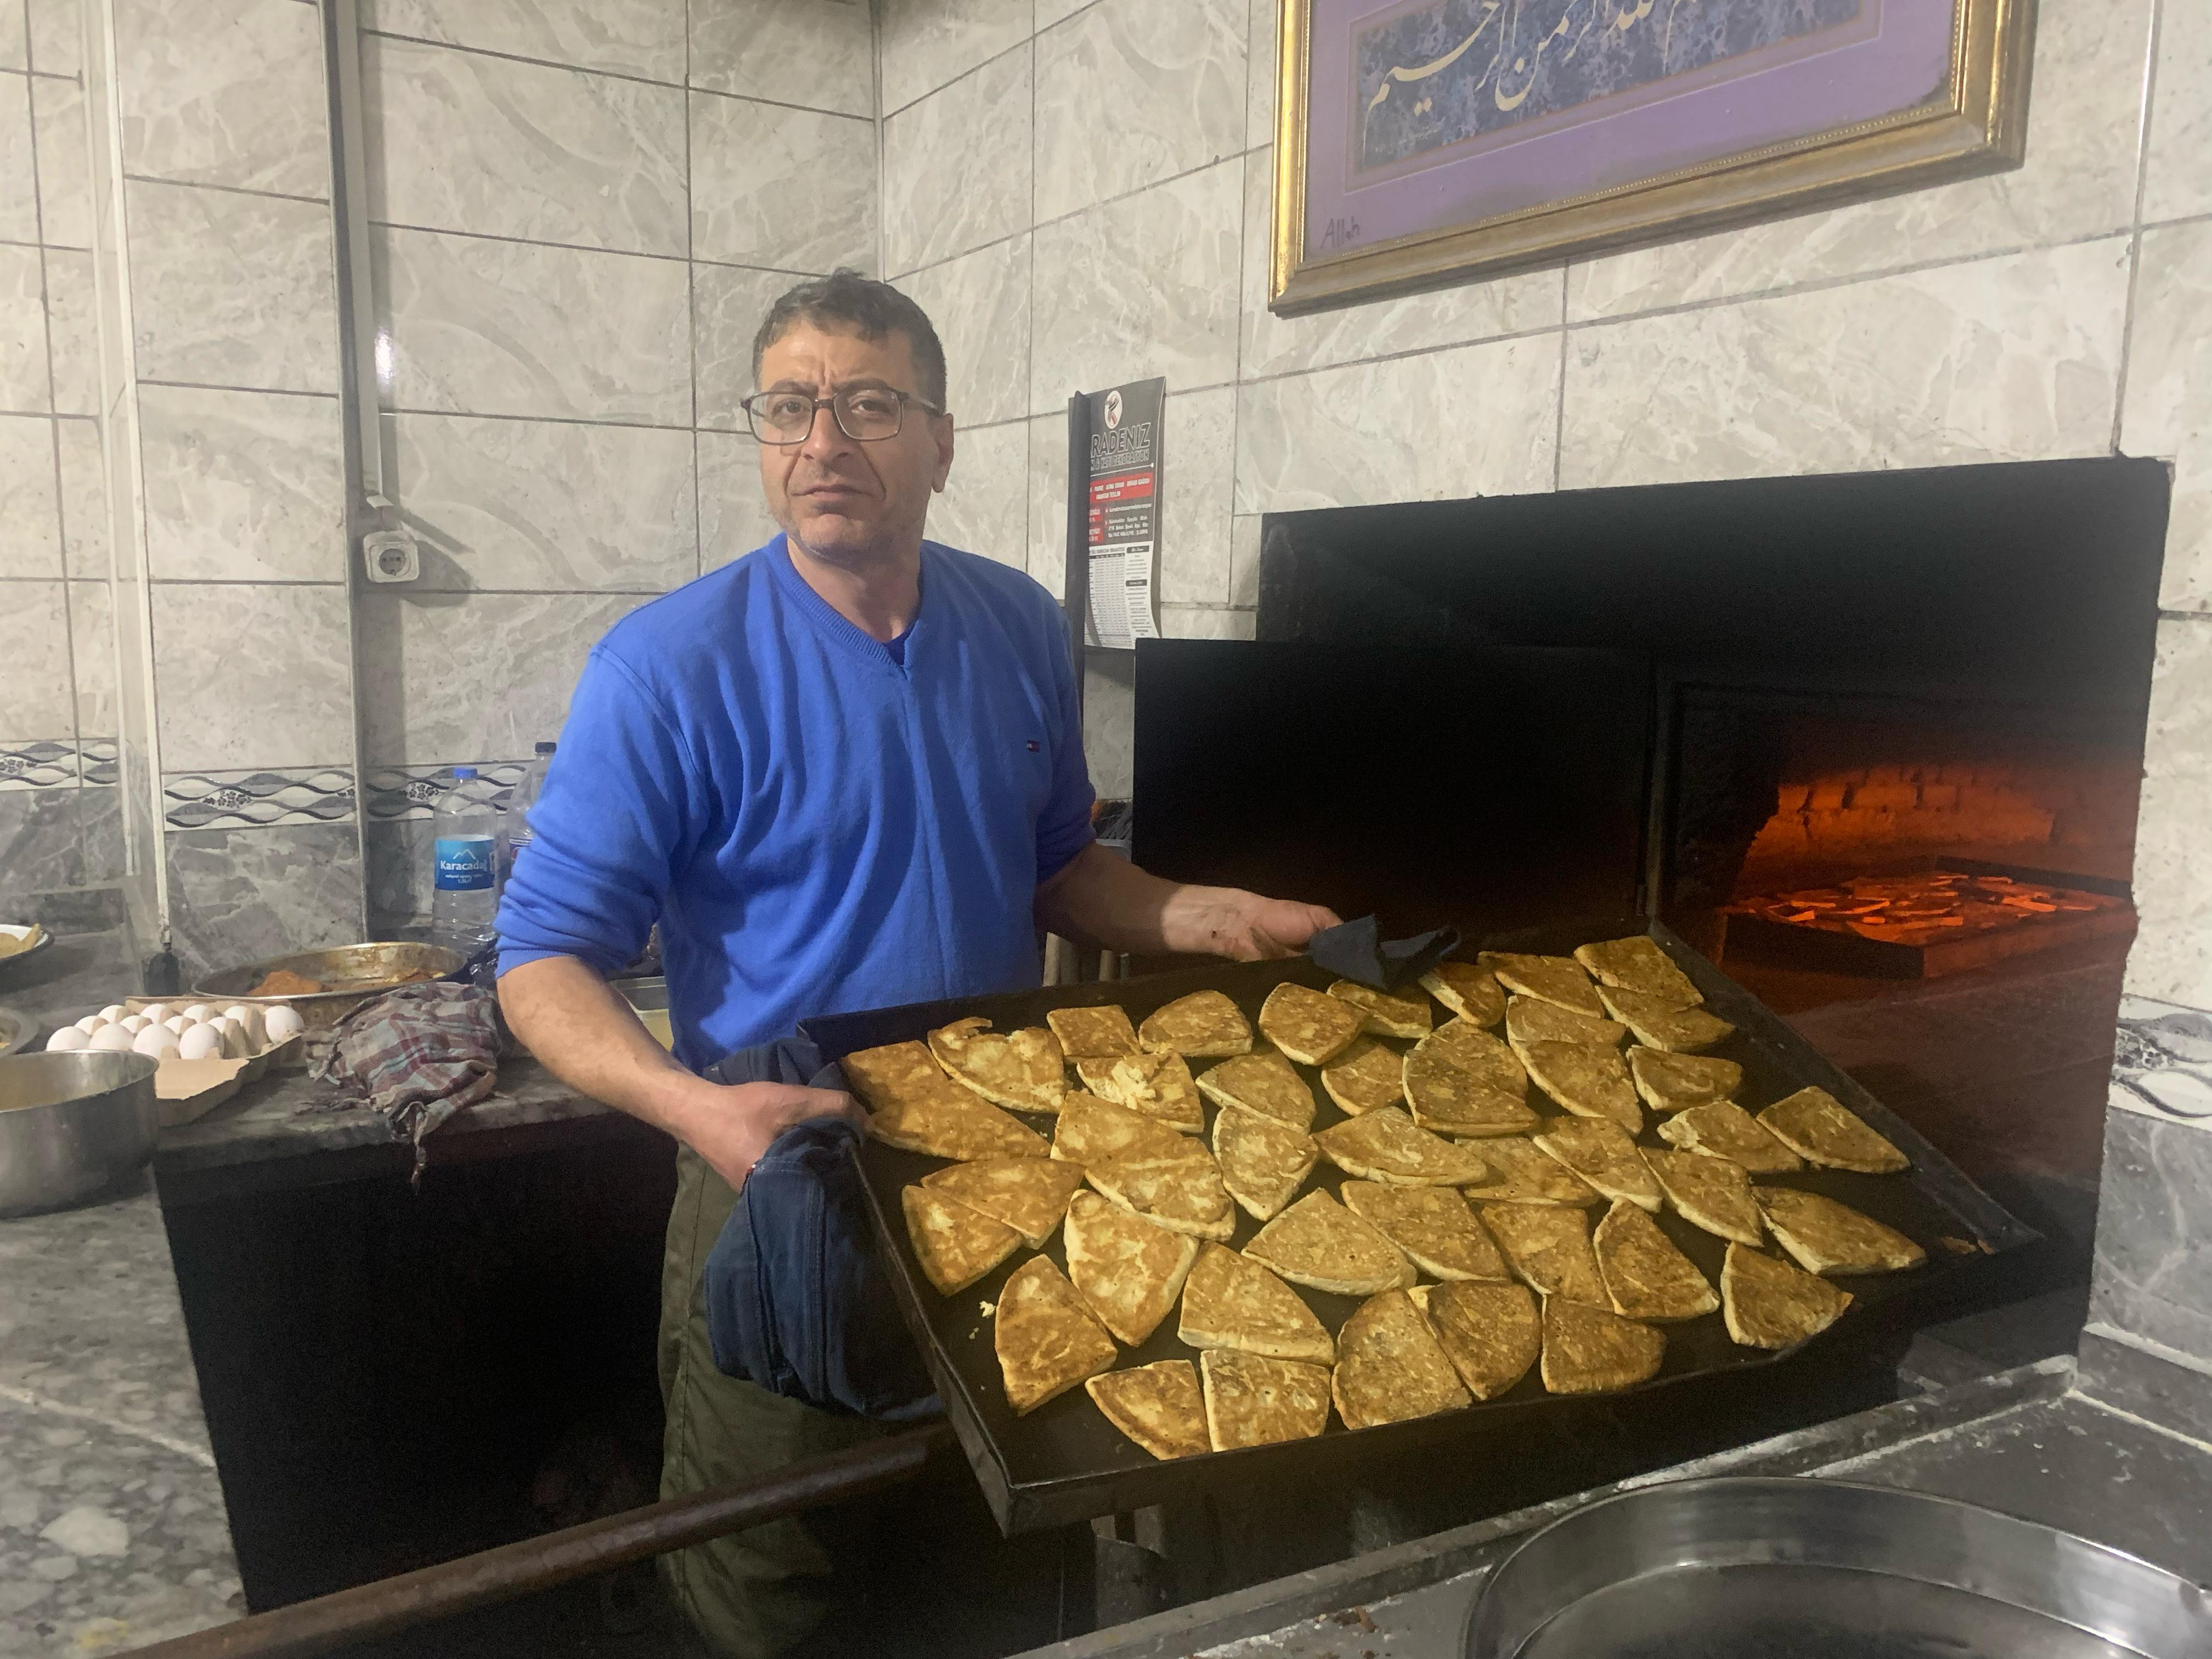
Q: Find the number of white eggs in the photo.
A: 13